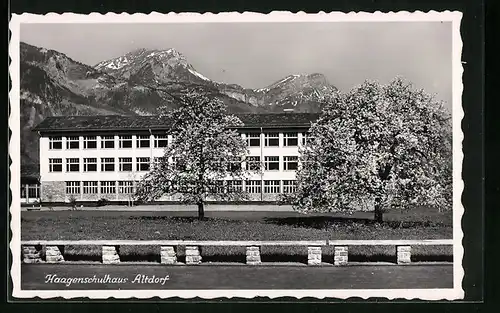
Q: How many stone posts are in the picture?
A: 9